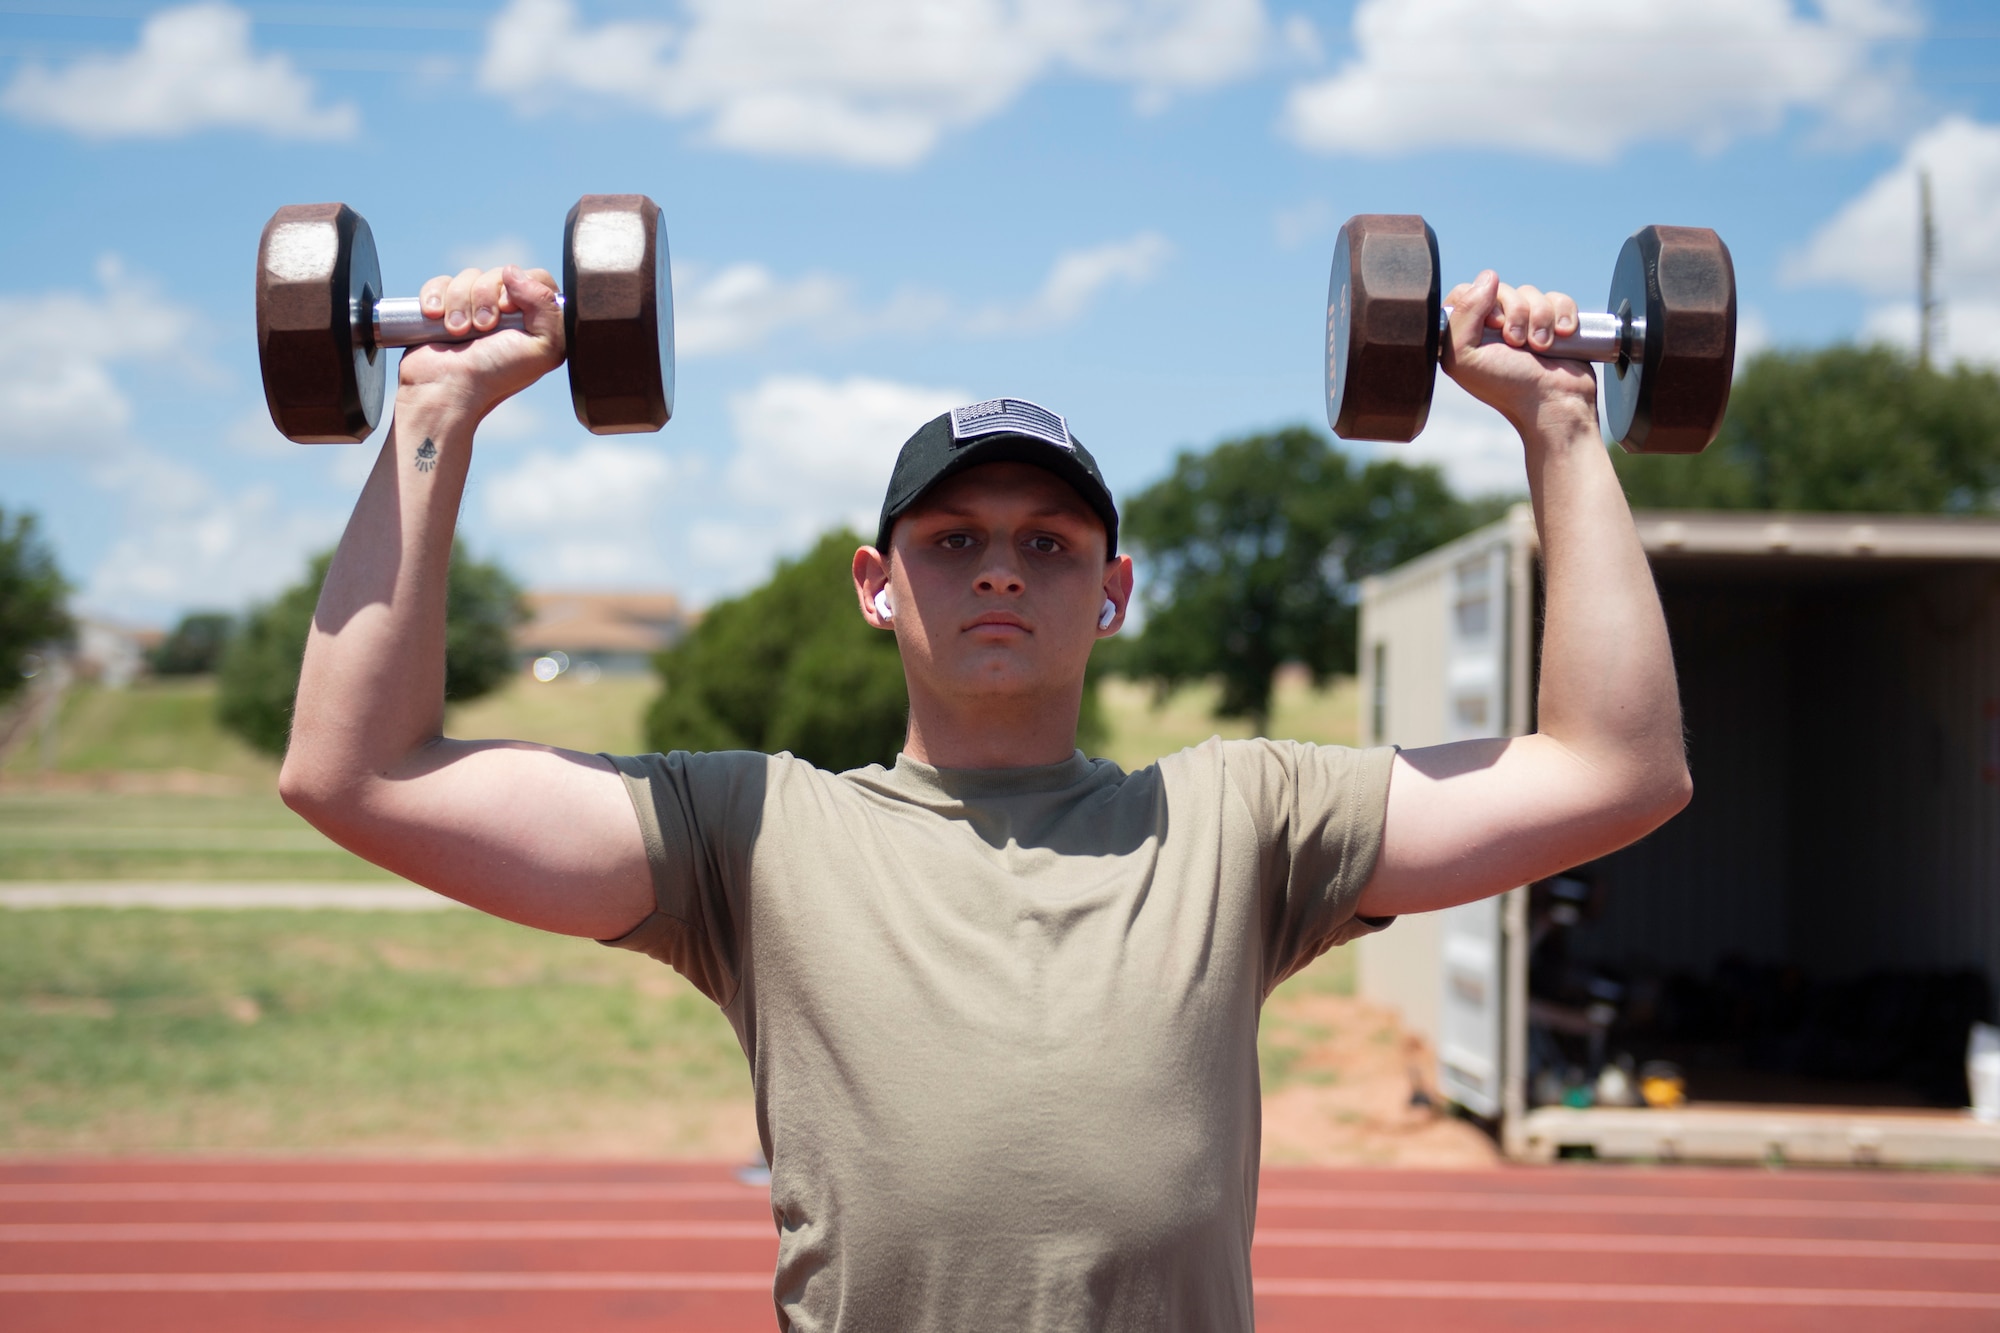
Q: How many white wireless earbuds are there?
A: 2